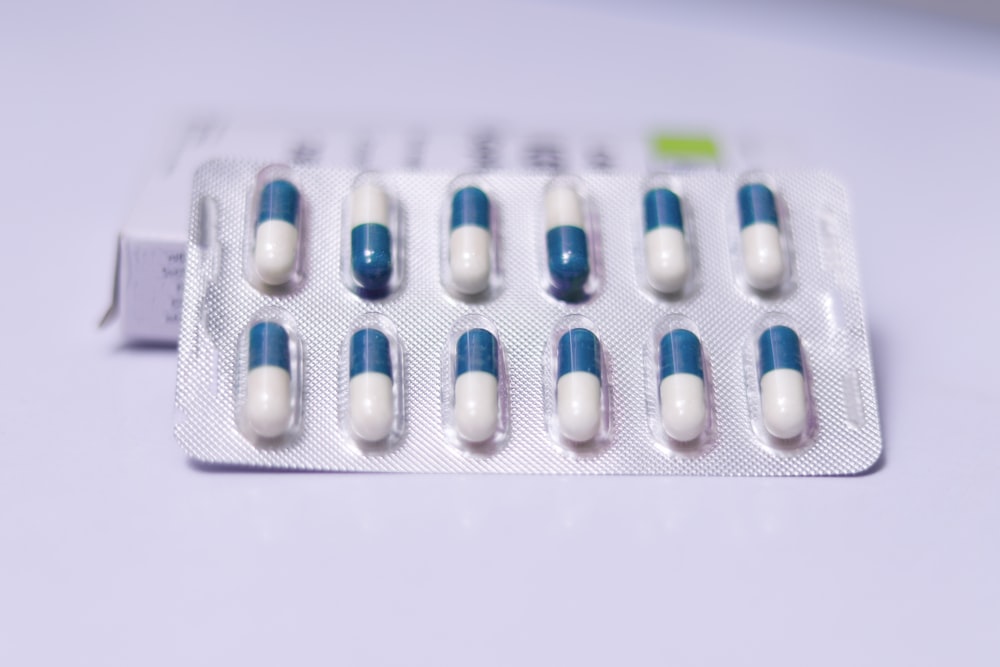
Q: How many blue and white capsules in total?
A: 12